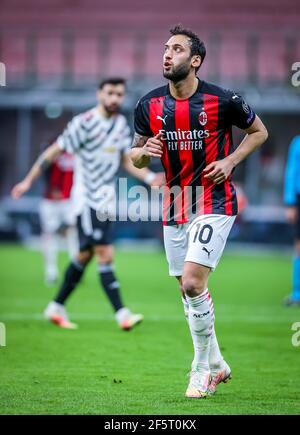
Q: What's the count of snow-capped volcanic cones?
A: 0